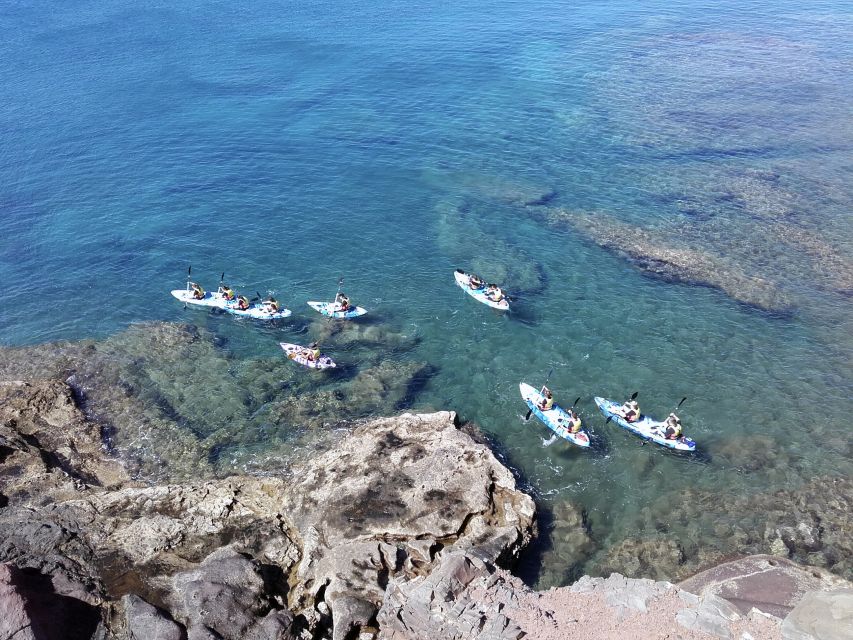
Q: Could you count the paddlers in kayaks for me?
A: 12